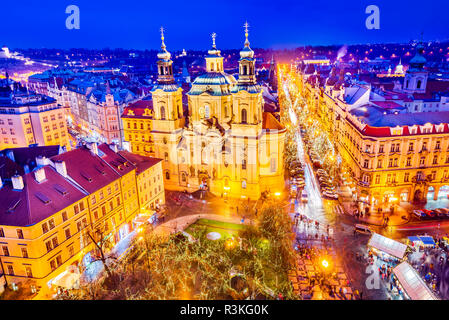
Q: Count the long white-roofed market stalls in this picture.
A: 2